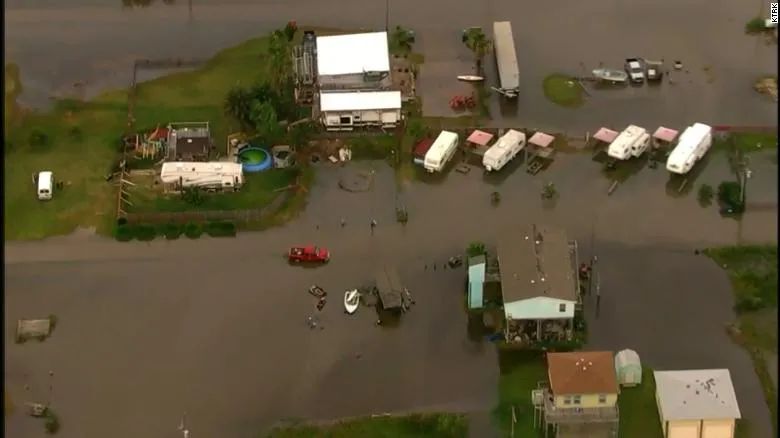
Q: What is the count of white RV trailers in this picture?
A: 5